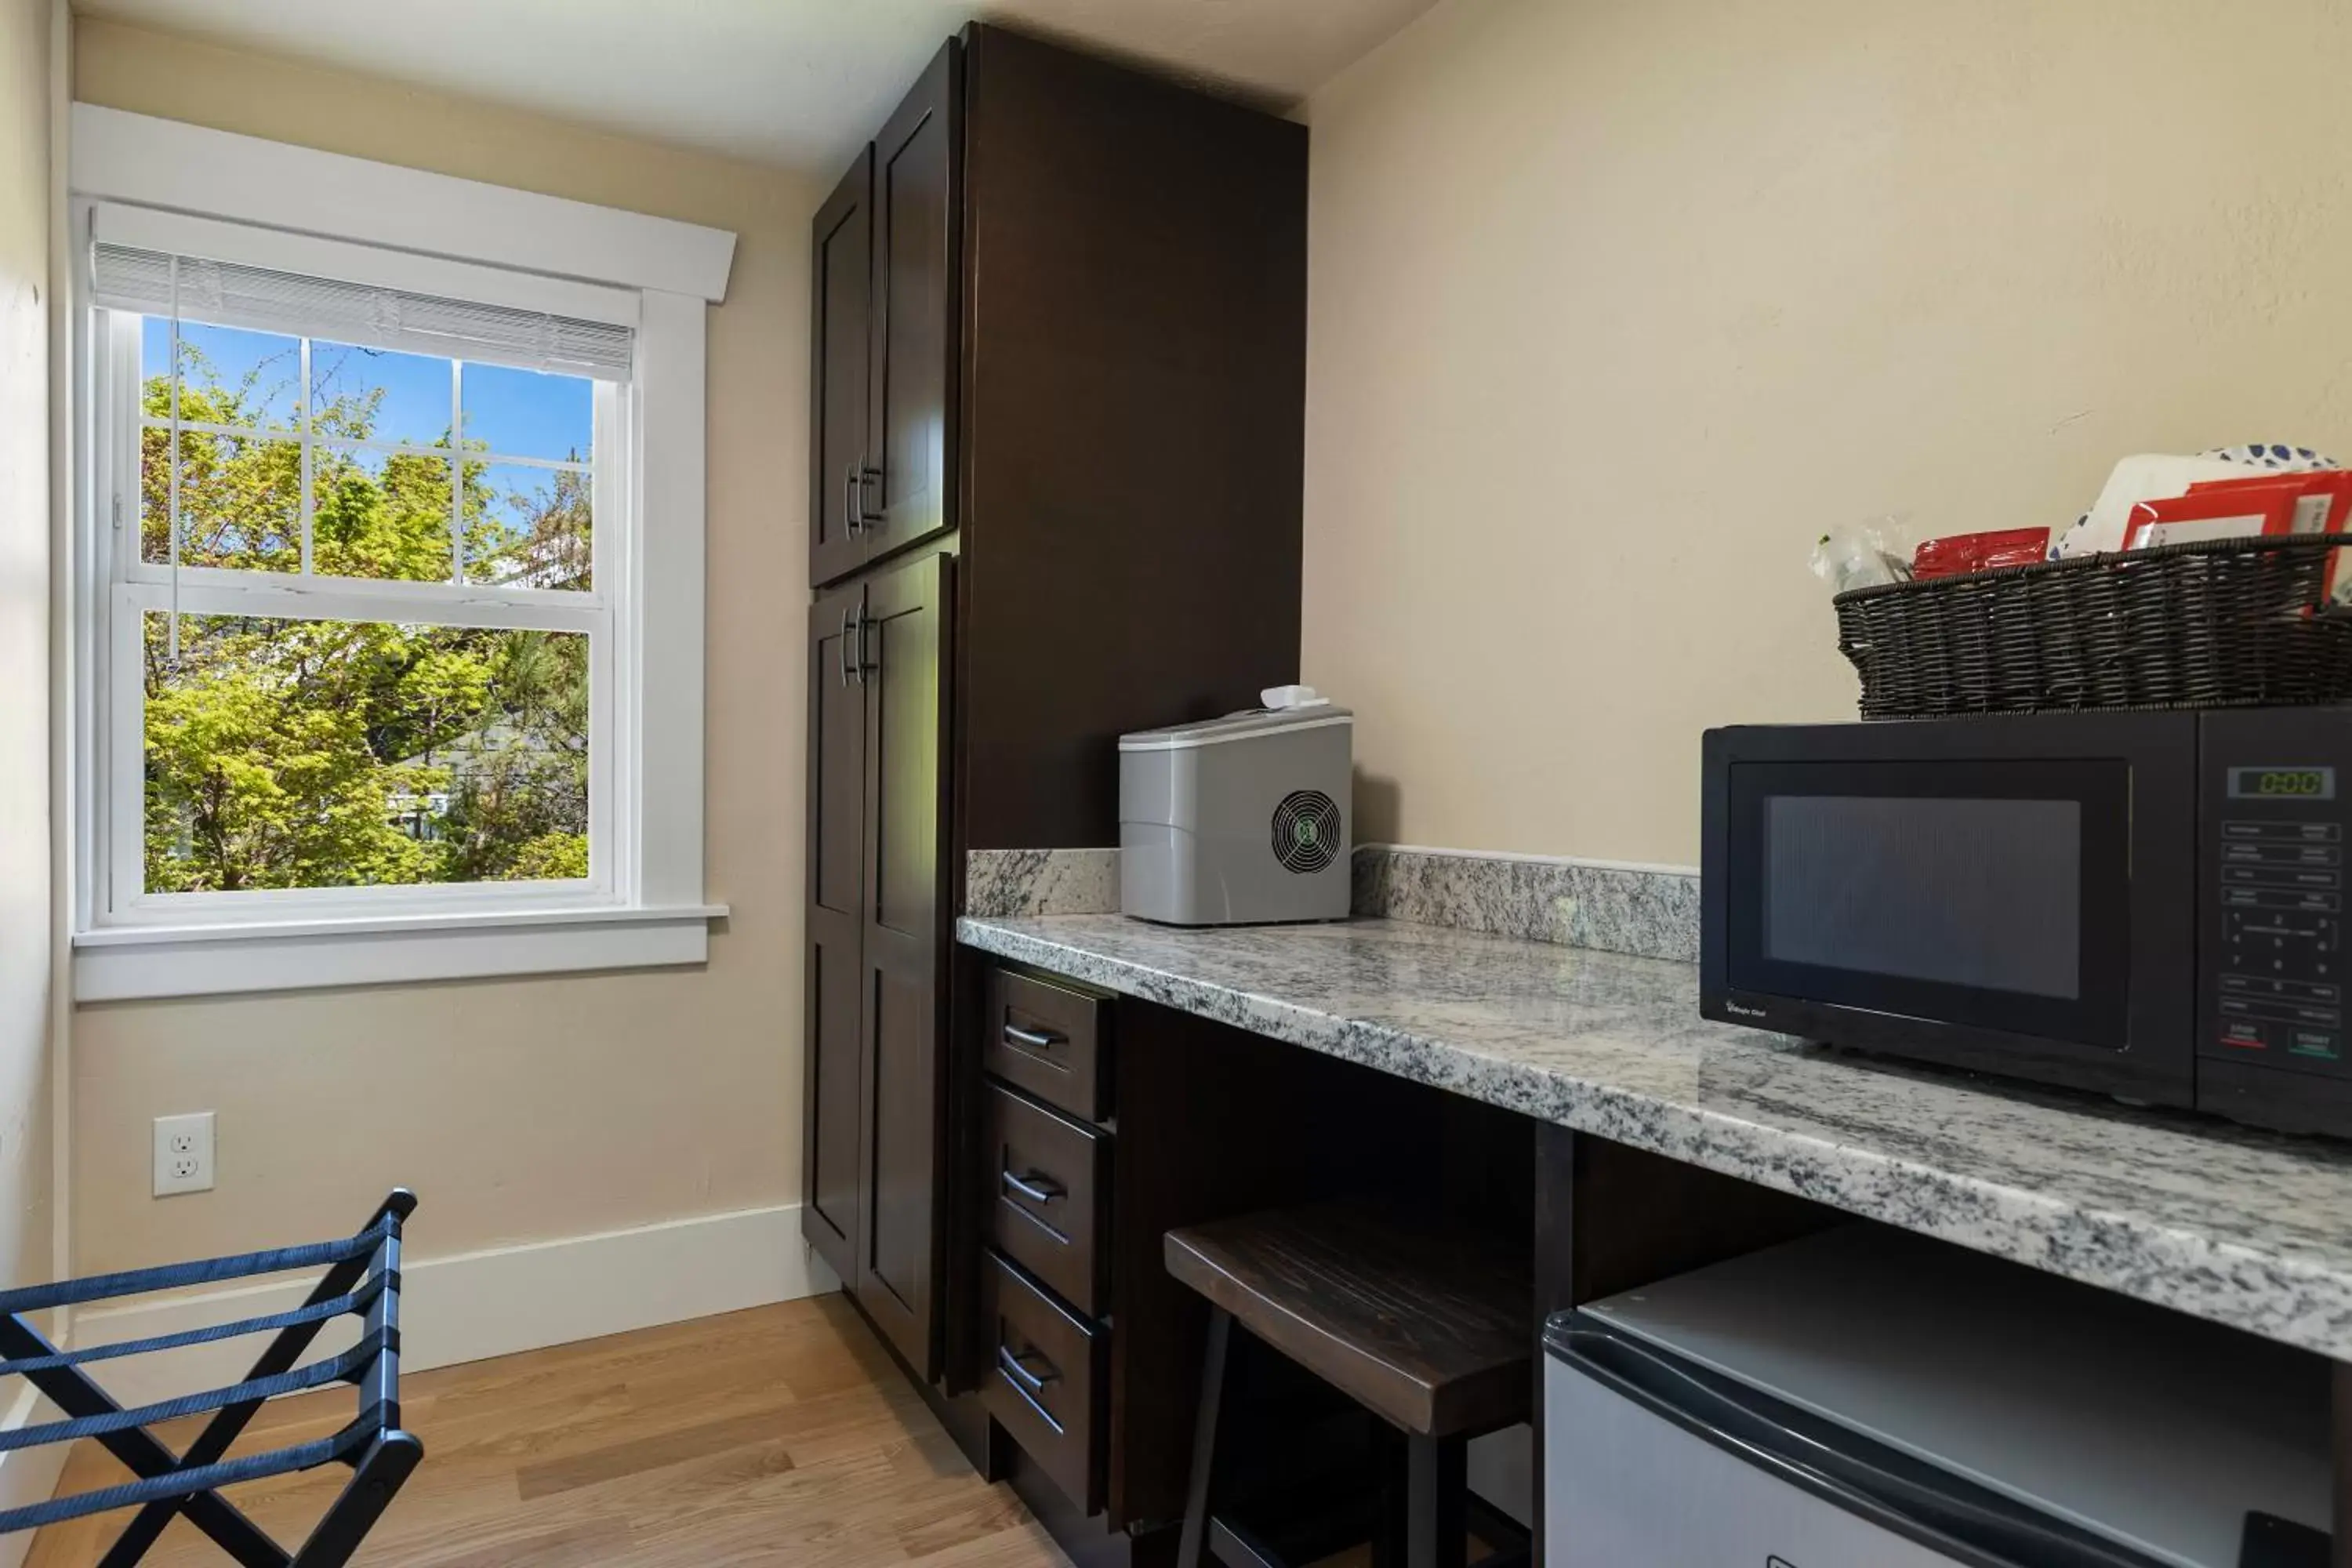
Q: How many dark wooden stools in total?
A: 1